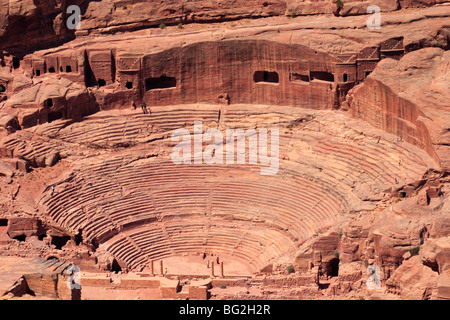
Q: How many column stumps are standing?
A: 4